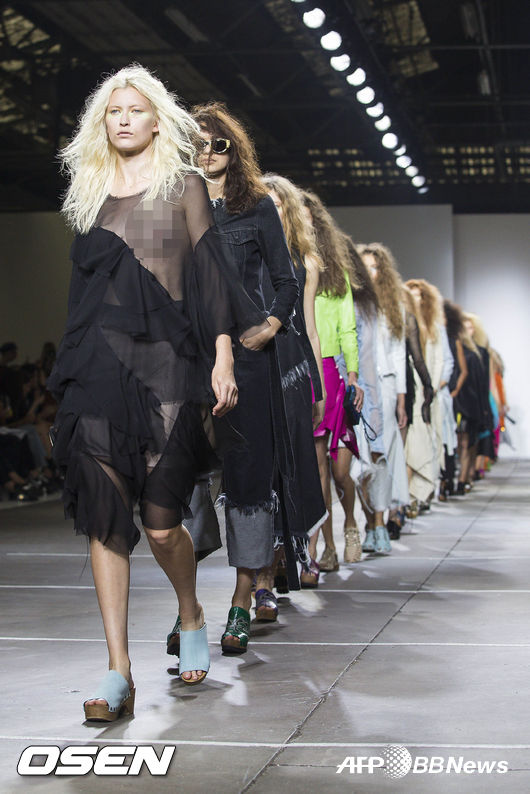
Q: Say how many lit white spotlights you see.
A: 14